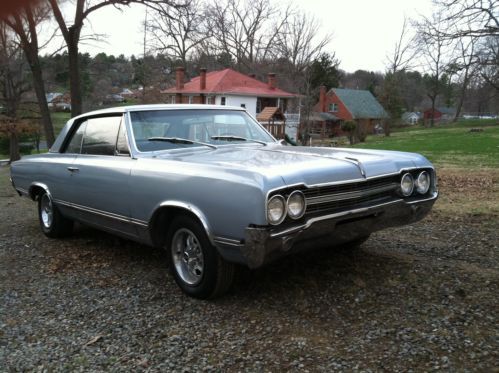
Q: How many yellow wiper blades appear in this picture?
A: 0